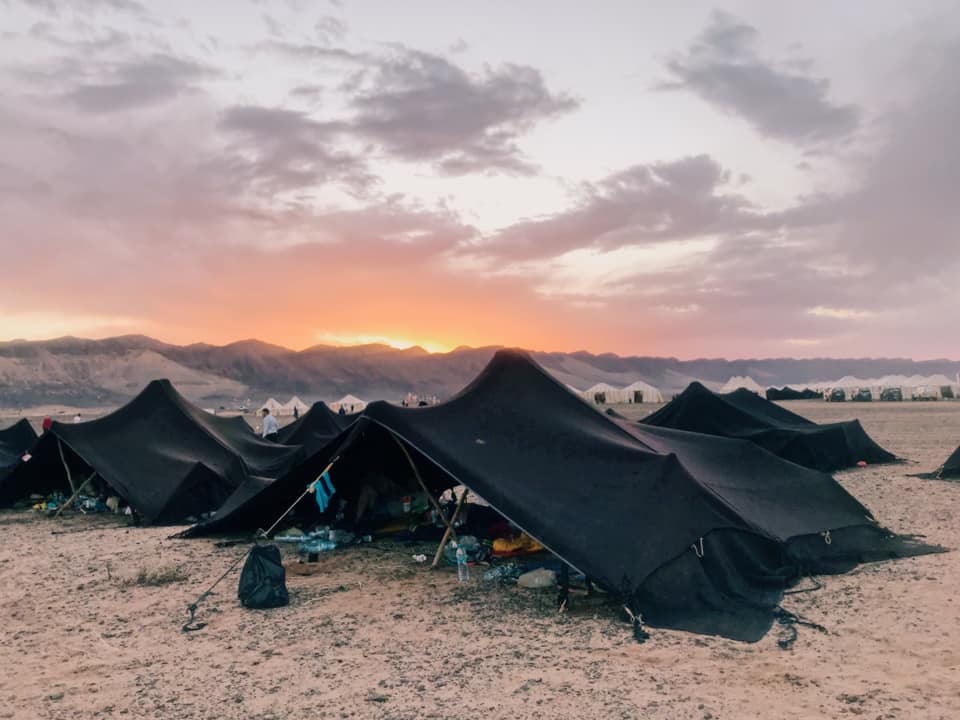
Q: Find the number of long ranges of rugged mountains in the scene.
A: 1